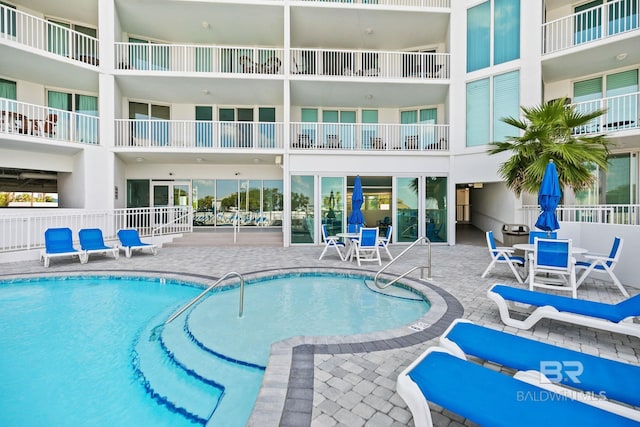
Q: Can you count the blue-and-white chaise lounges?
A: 6